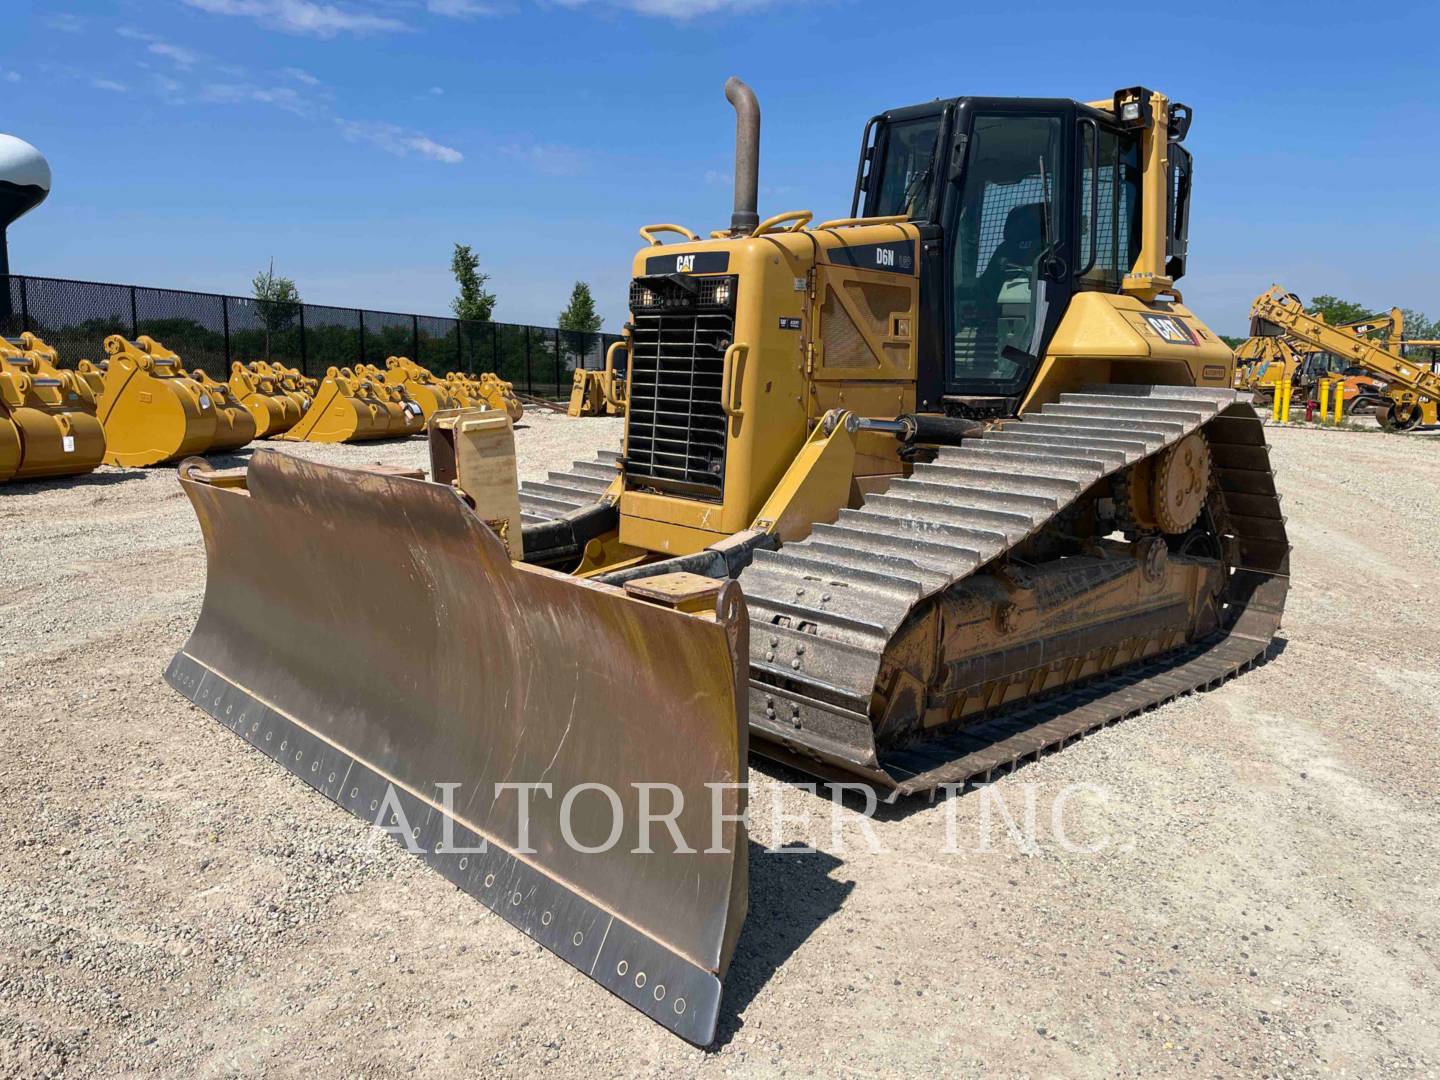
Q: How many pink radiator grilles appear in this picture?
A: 0